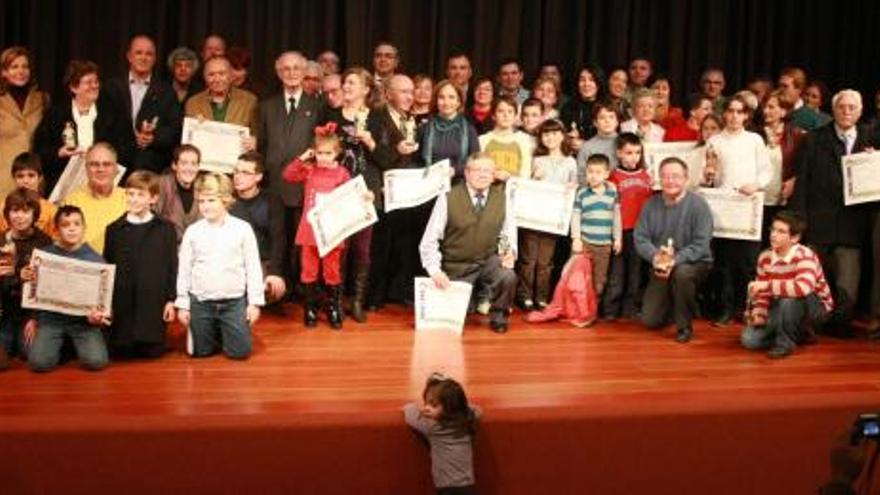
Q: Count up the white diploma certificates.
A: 10